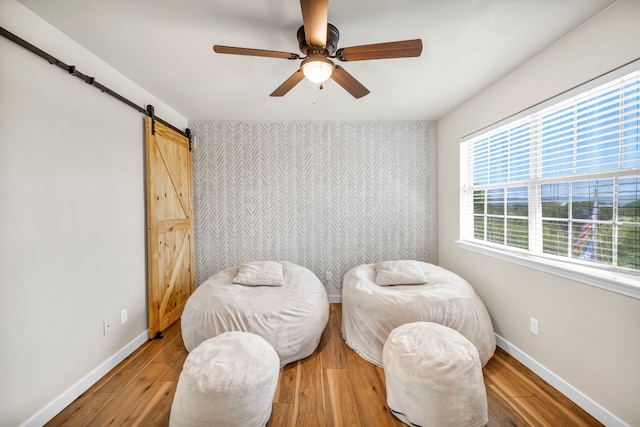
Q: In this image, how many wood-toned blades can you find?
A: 5